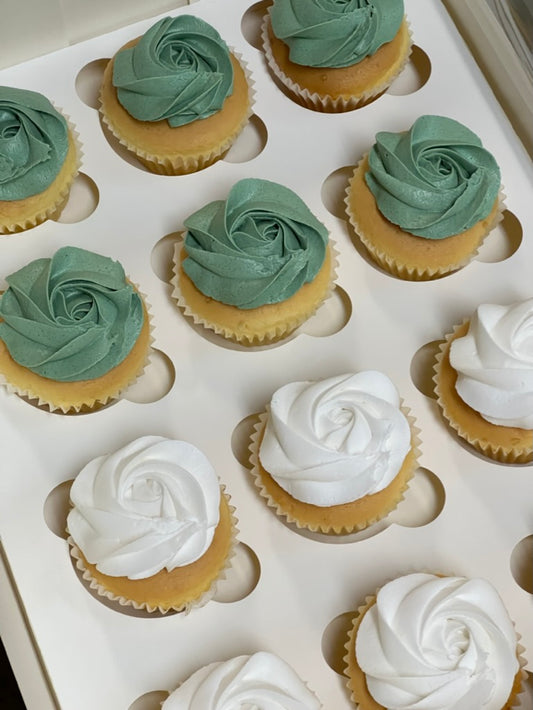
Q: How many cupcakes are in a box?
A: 11